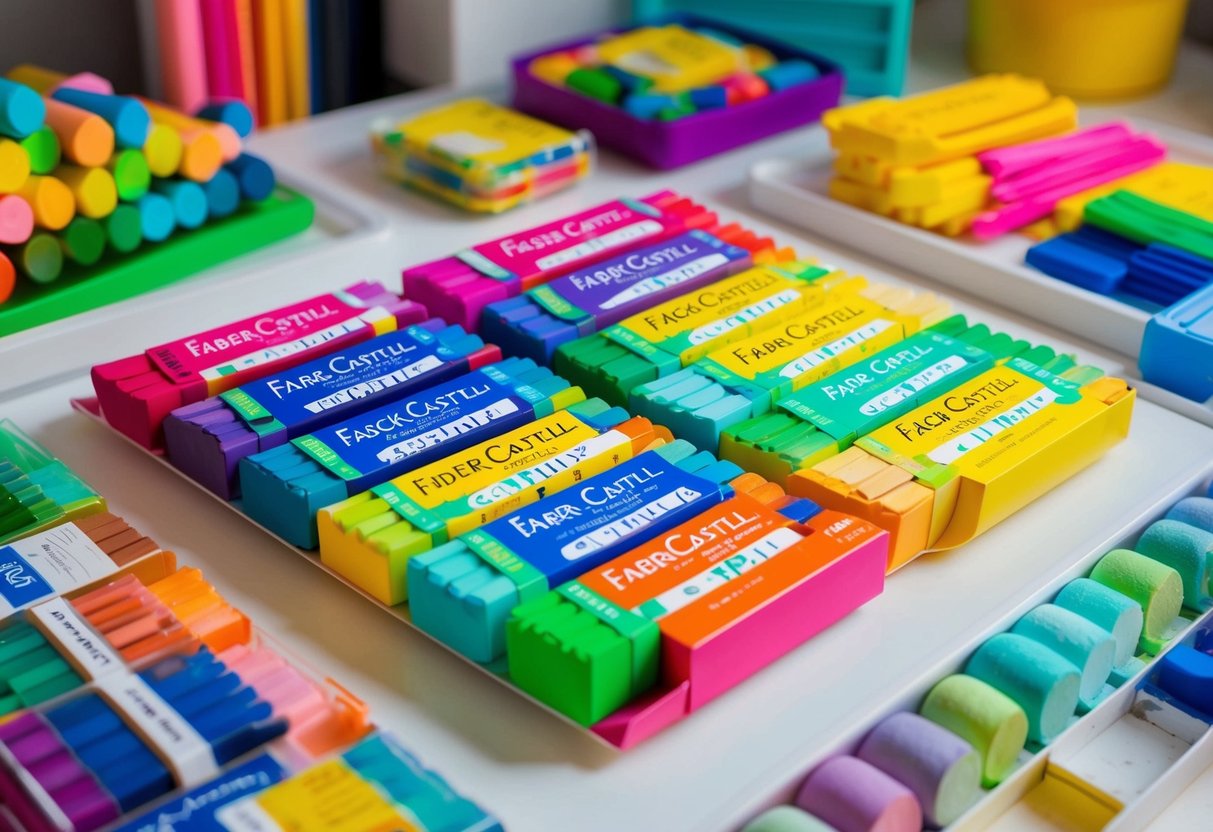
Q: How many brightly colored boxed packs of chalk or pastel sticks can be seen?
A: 12